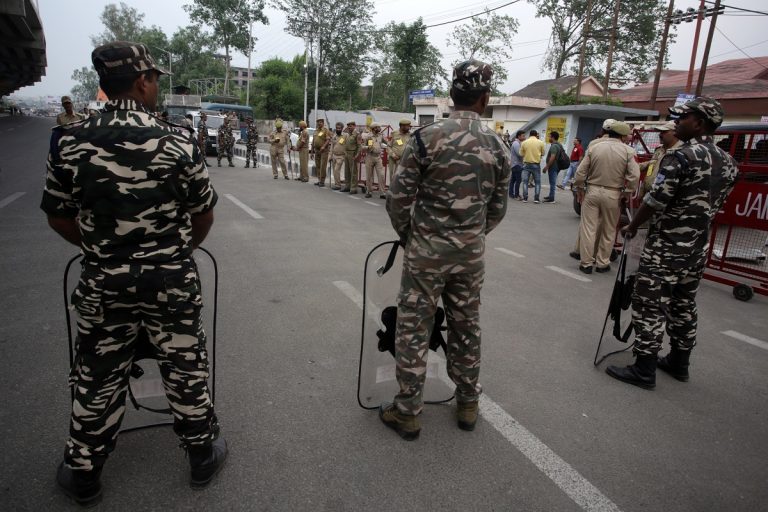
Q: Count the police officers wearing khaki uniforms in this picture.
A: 11